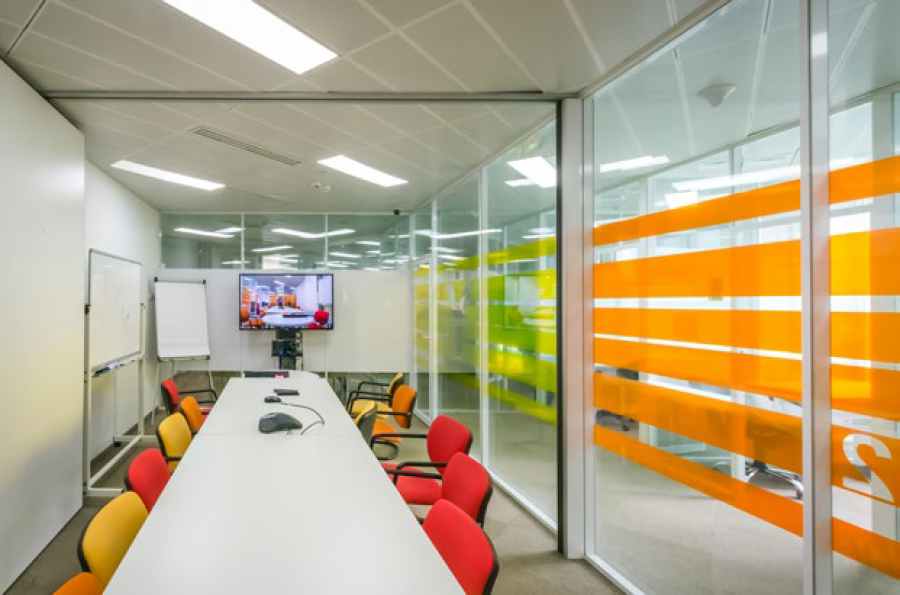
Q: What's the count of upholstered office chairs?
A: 12